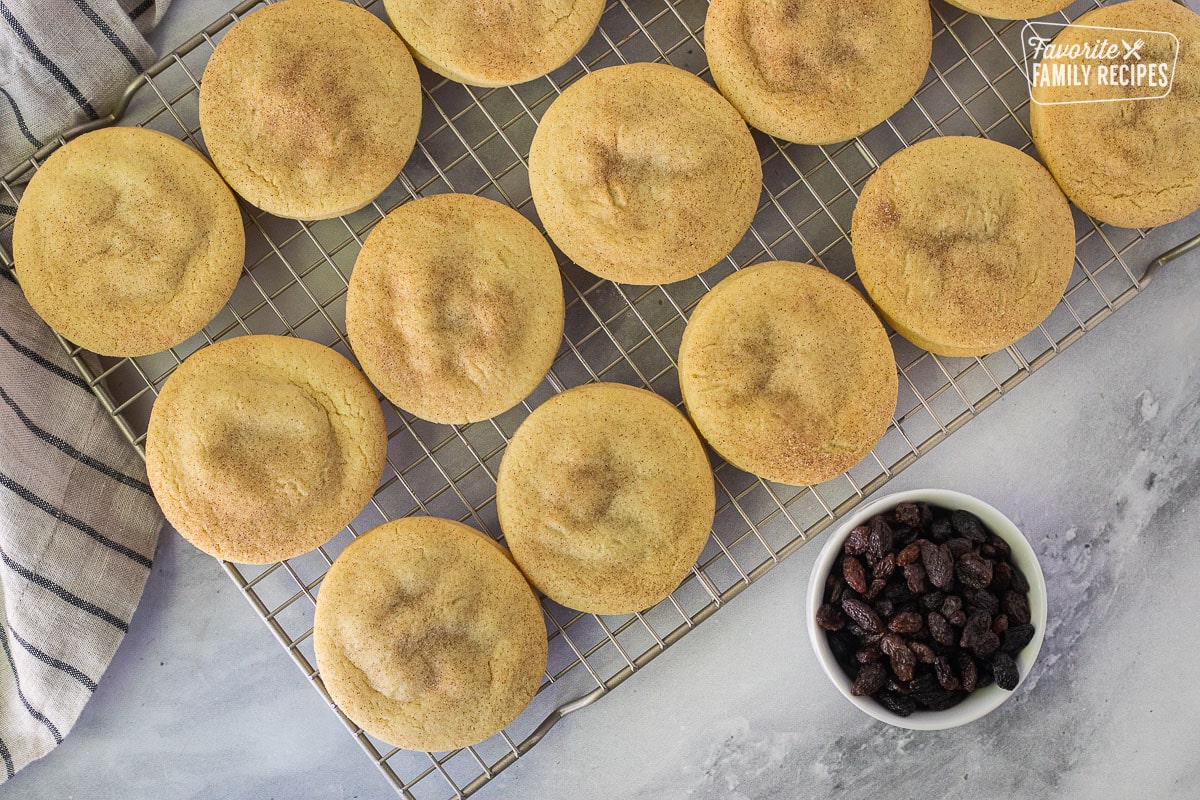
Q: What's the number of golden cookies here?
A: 13